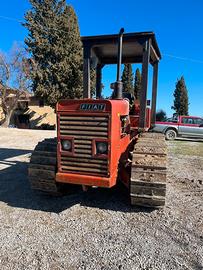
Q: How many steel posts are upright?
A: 4